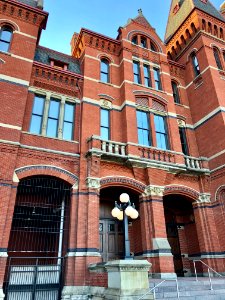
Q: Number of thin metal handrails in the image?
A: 2